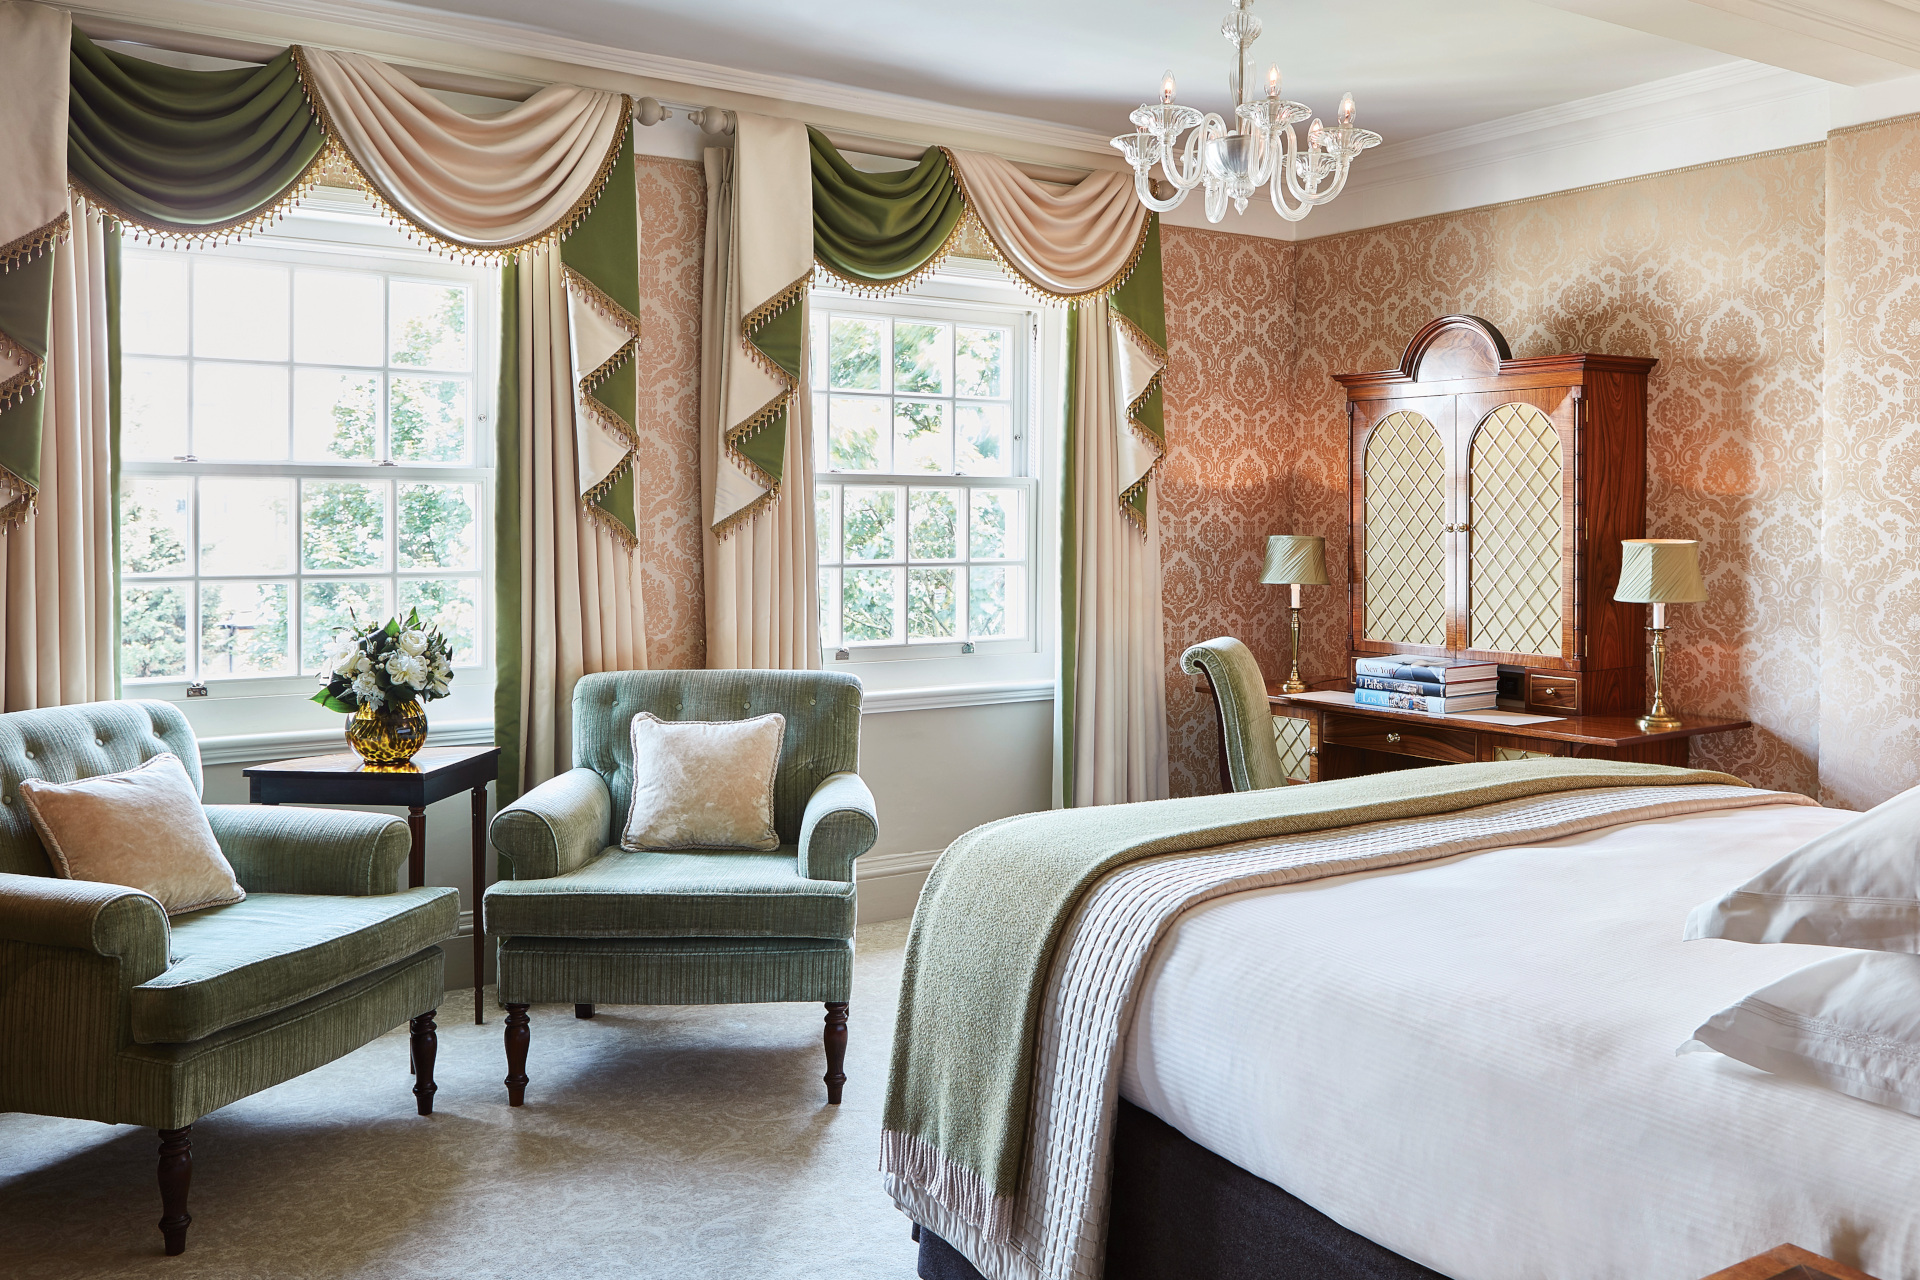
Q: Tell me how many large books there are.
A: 3